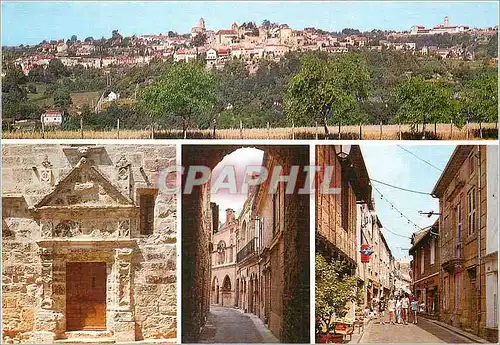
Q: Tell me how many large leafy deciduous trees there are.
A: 4